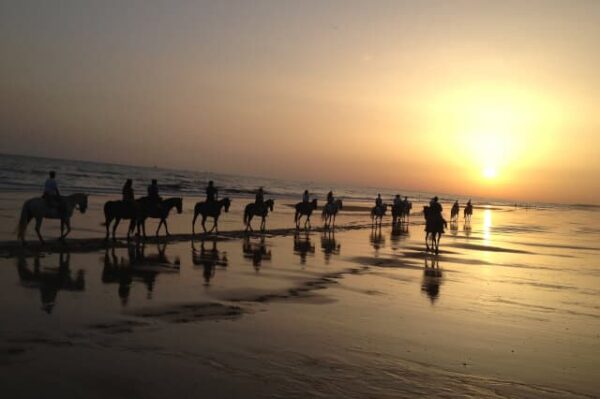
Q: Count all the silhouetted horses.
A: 13